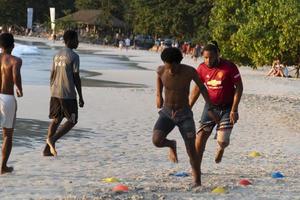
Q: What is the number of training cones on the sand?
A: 7